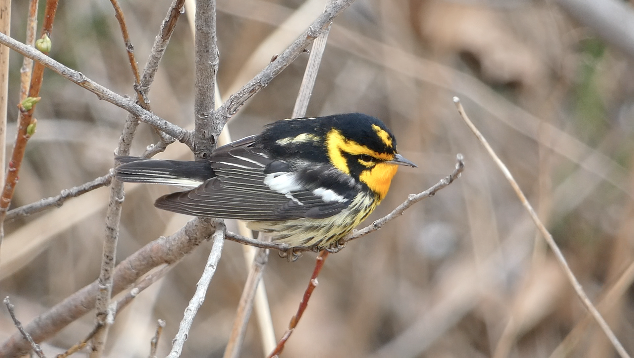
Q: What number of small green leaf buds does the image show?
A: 3